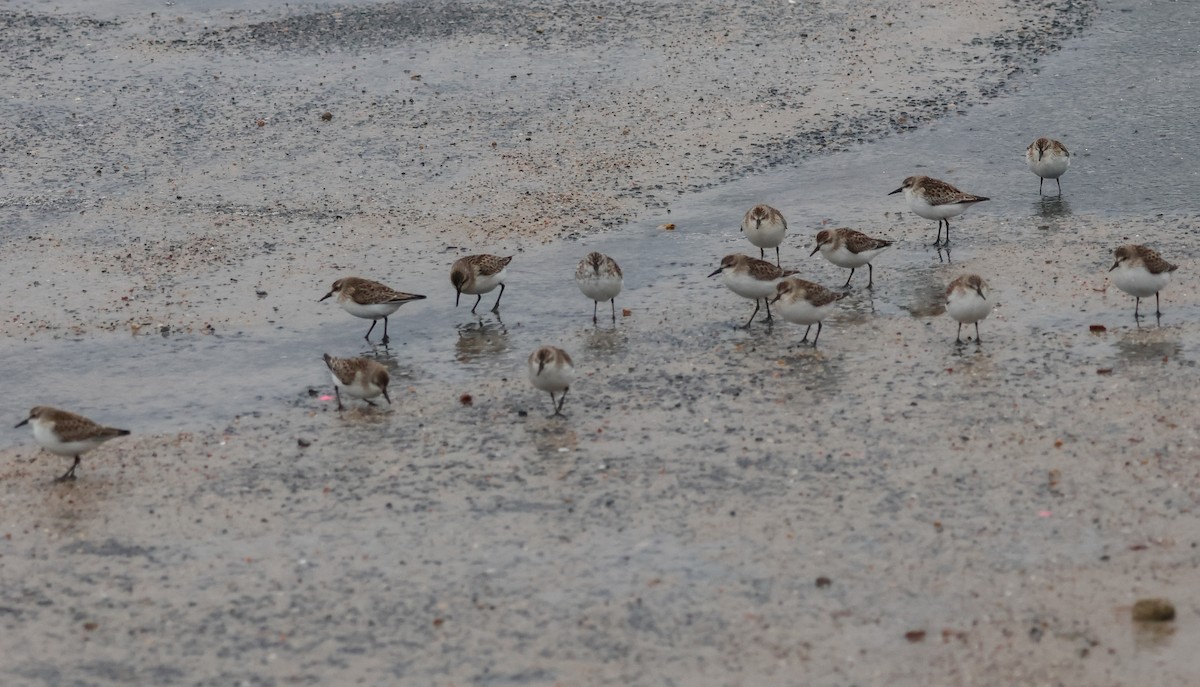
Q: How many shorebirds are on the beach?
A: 14